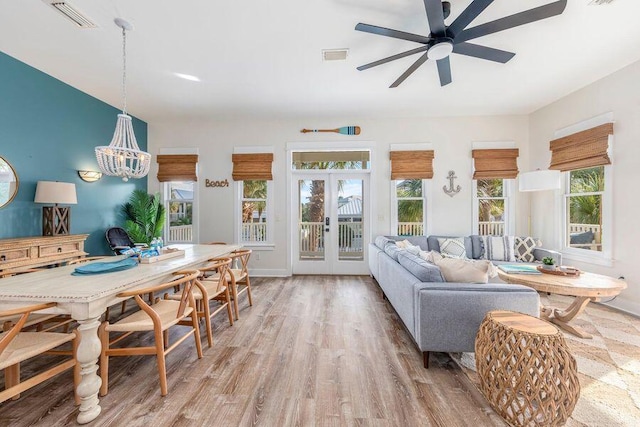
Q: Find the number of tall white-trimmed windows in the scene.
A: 5